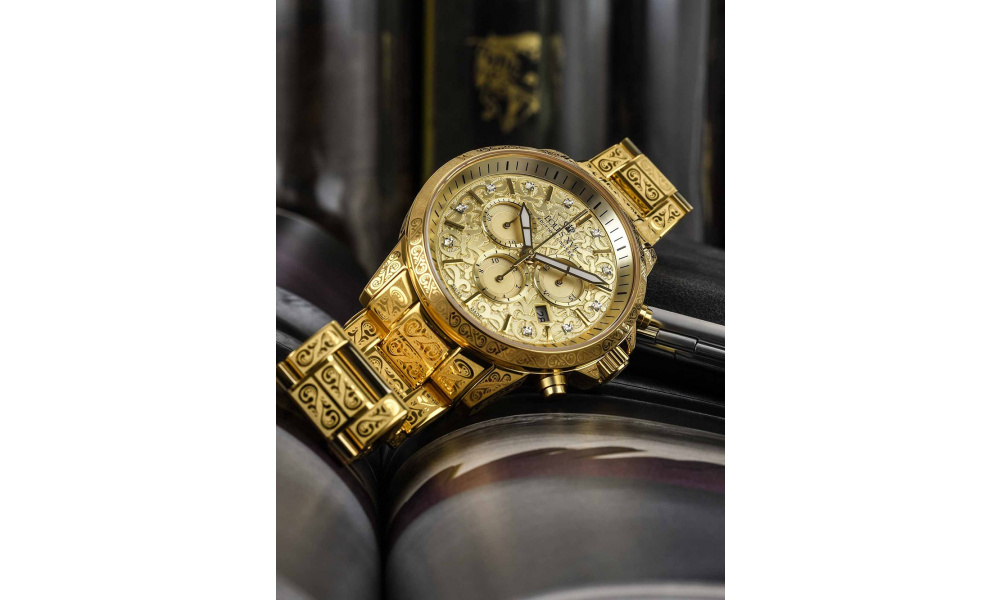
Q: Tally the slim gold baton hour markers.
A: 12